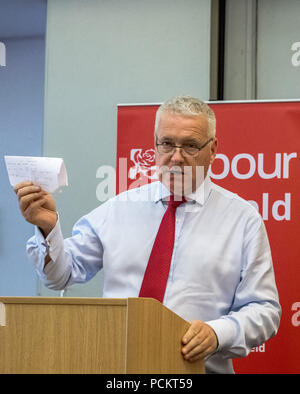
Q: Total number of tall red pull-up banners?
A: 1